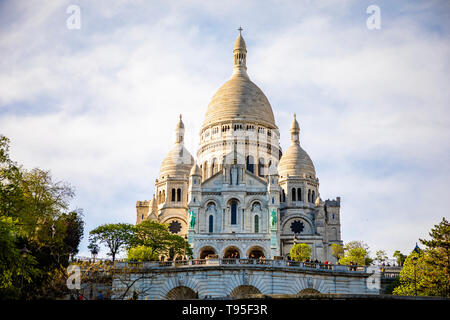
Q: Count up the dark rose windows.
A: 2